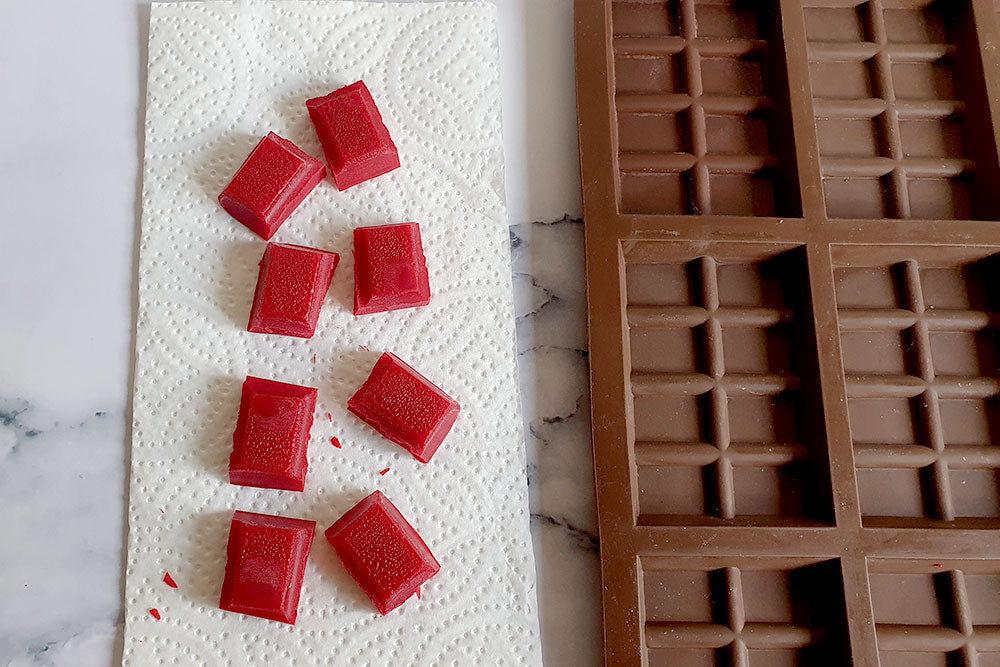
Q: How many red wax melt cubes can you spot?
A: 8